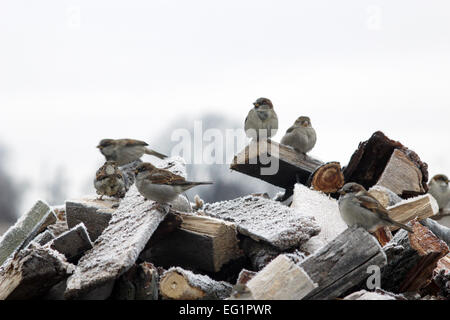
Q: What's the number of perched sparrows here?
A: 7